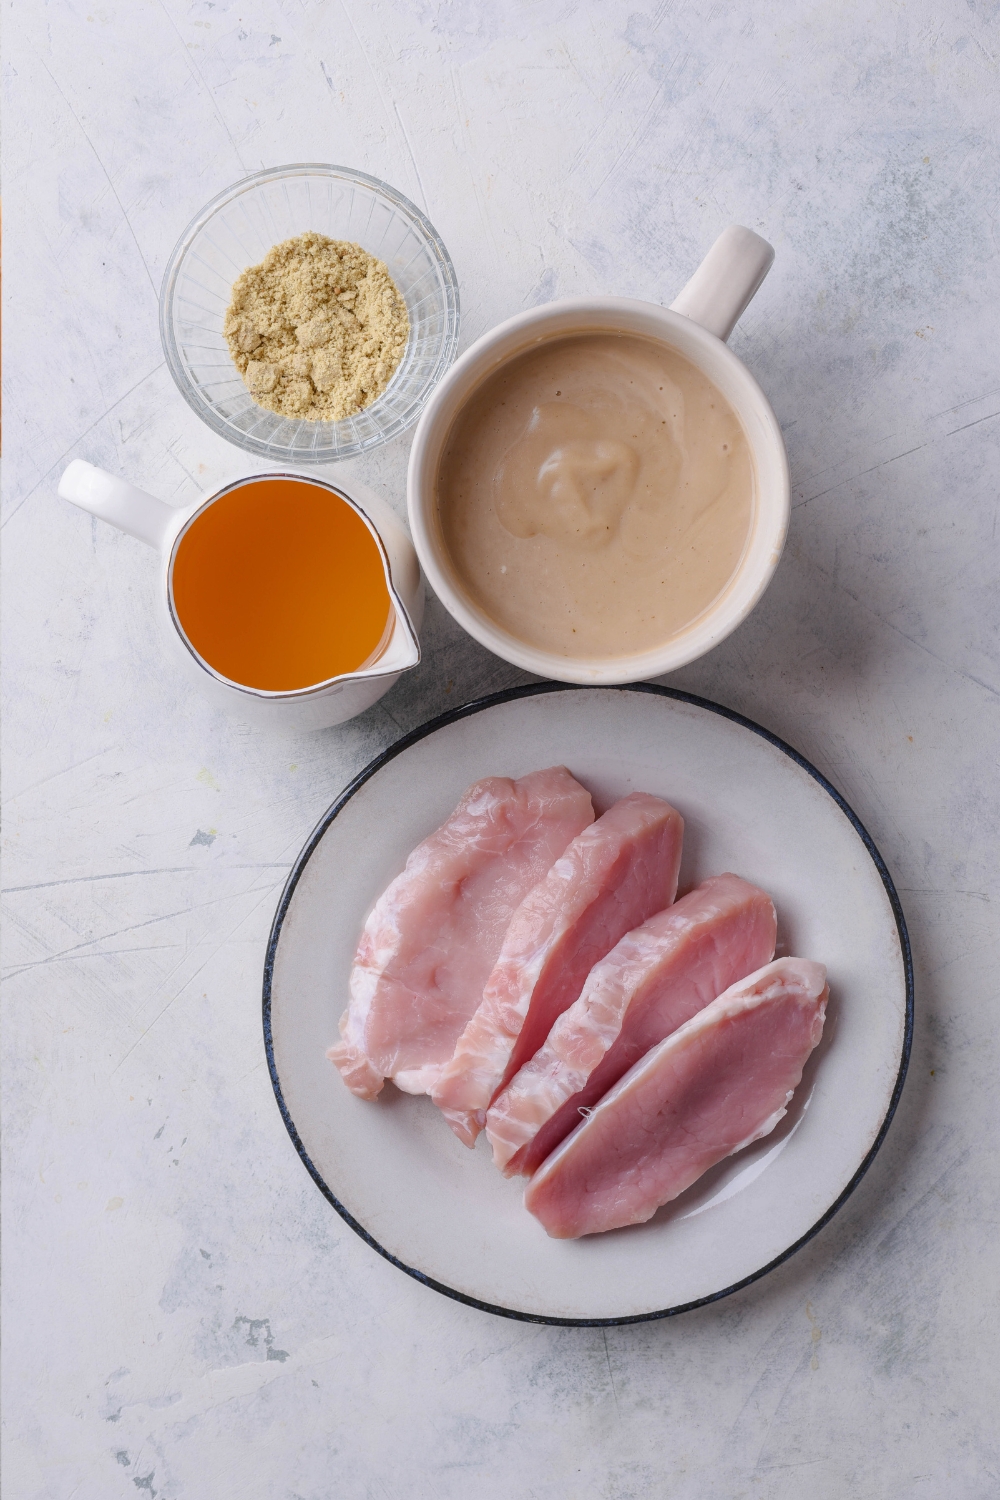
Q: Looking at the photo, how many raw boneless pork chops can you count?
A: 4